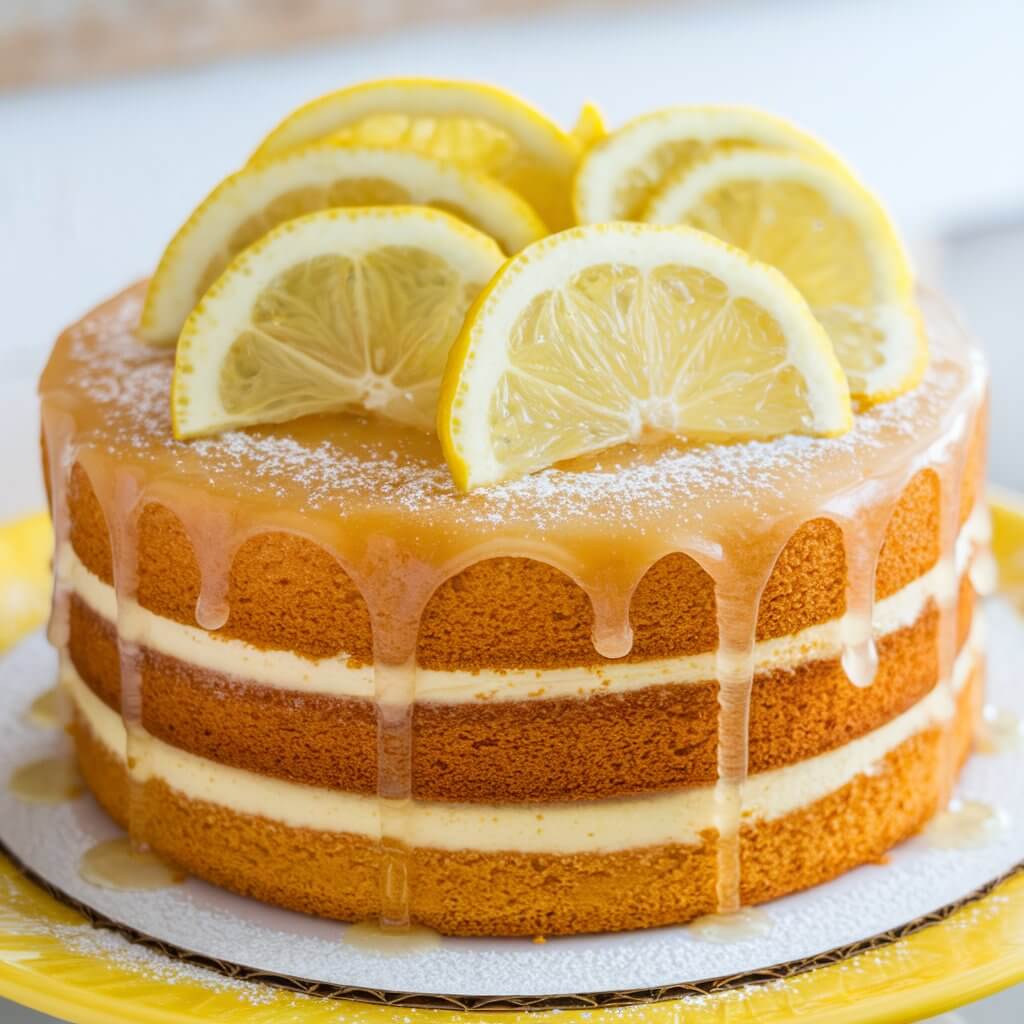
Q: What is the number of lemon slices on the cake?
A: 6